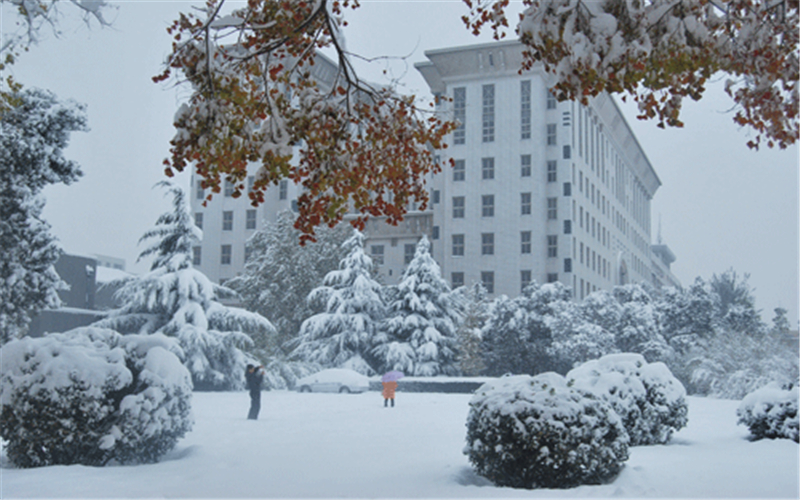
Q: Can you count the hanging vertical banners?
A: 0